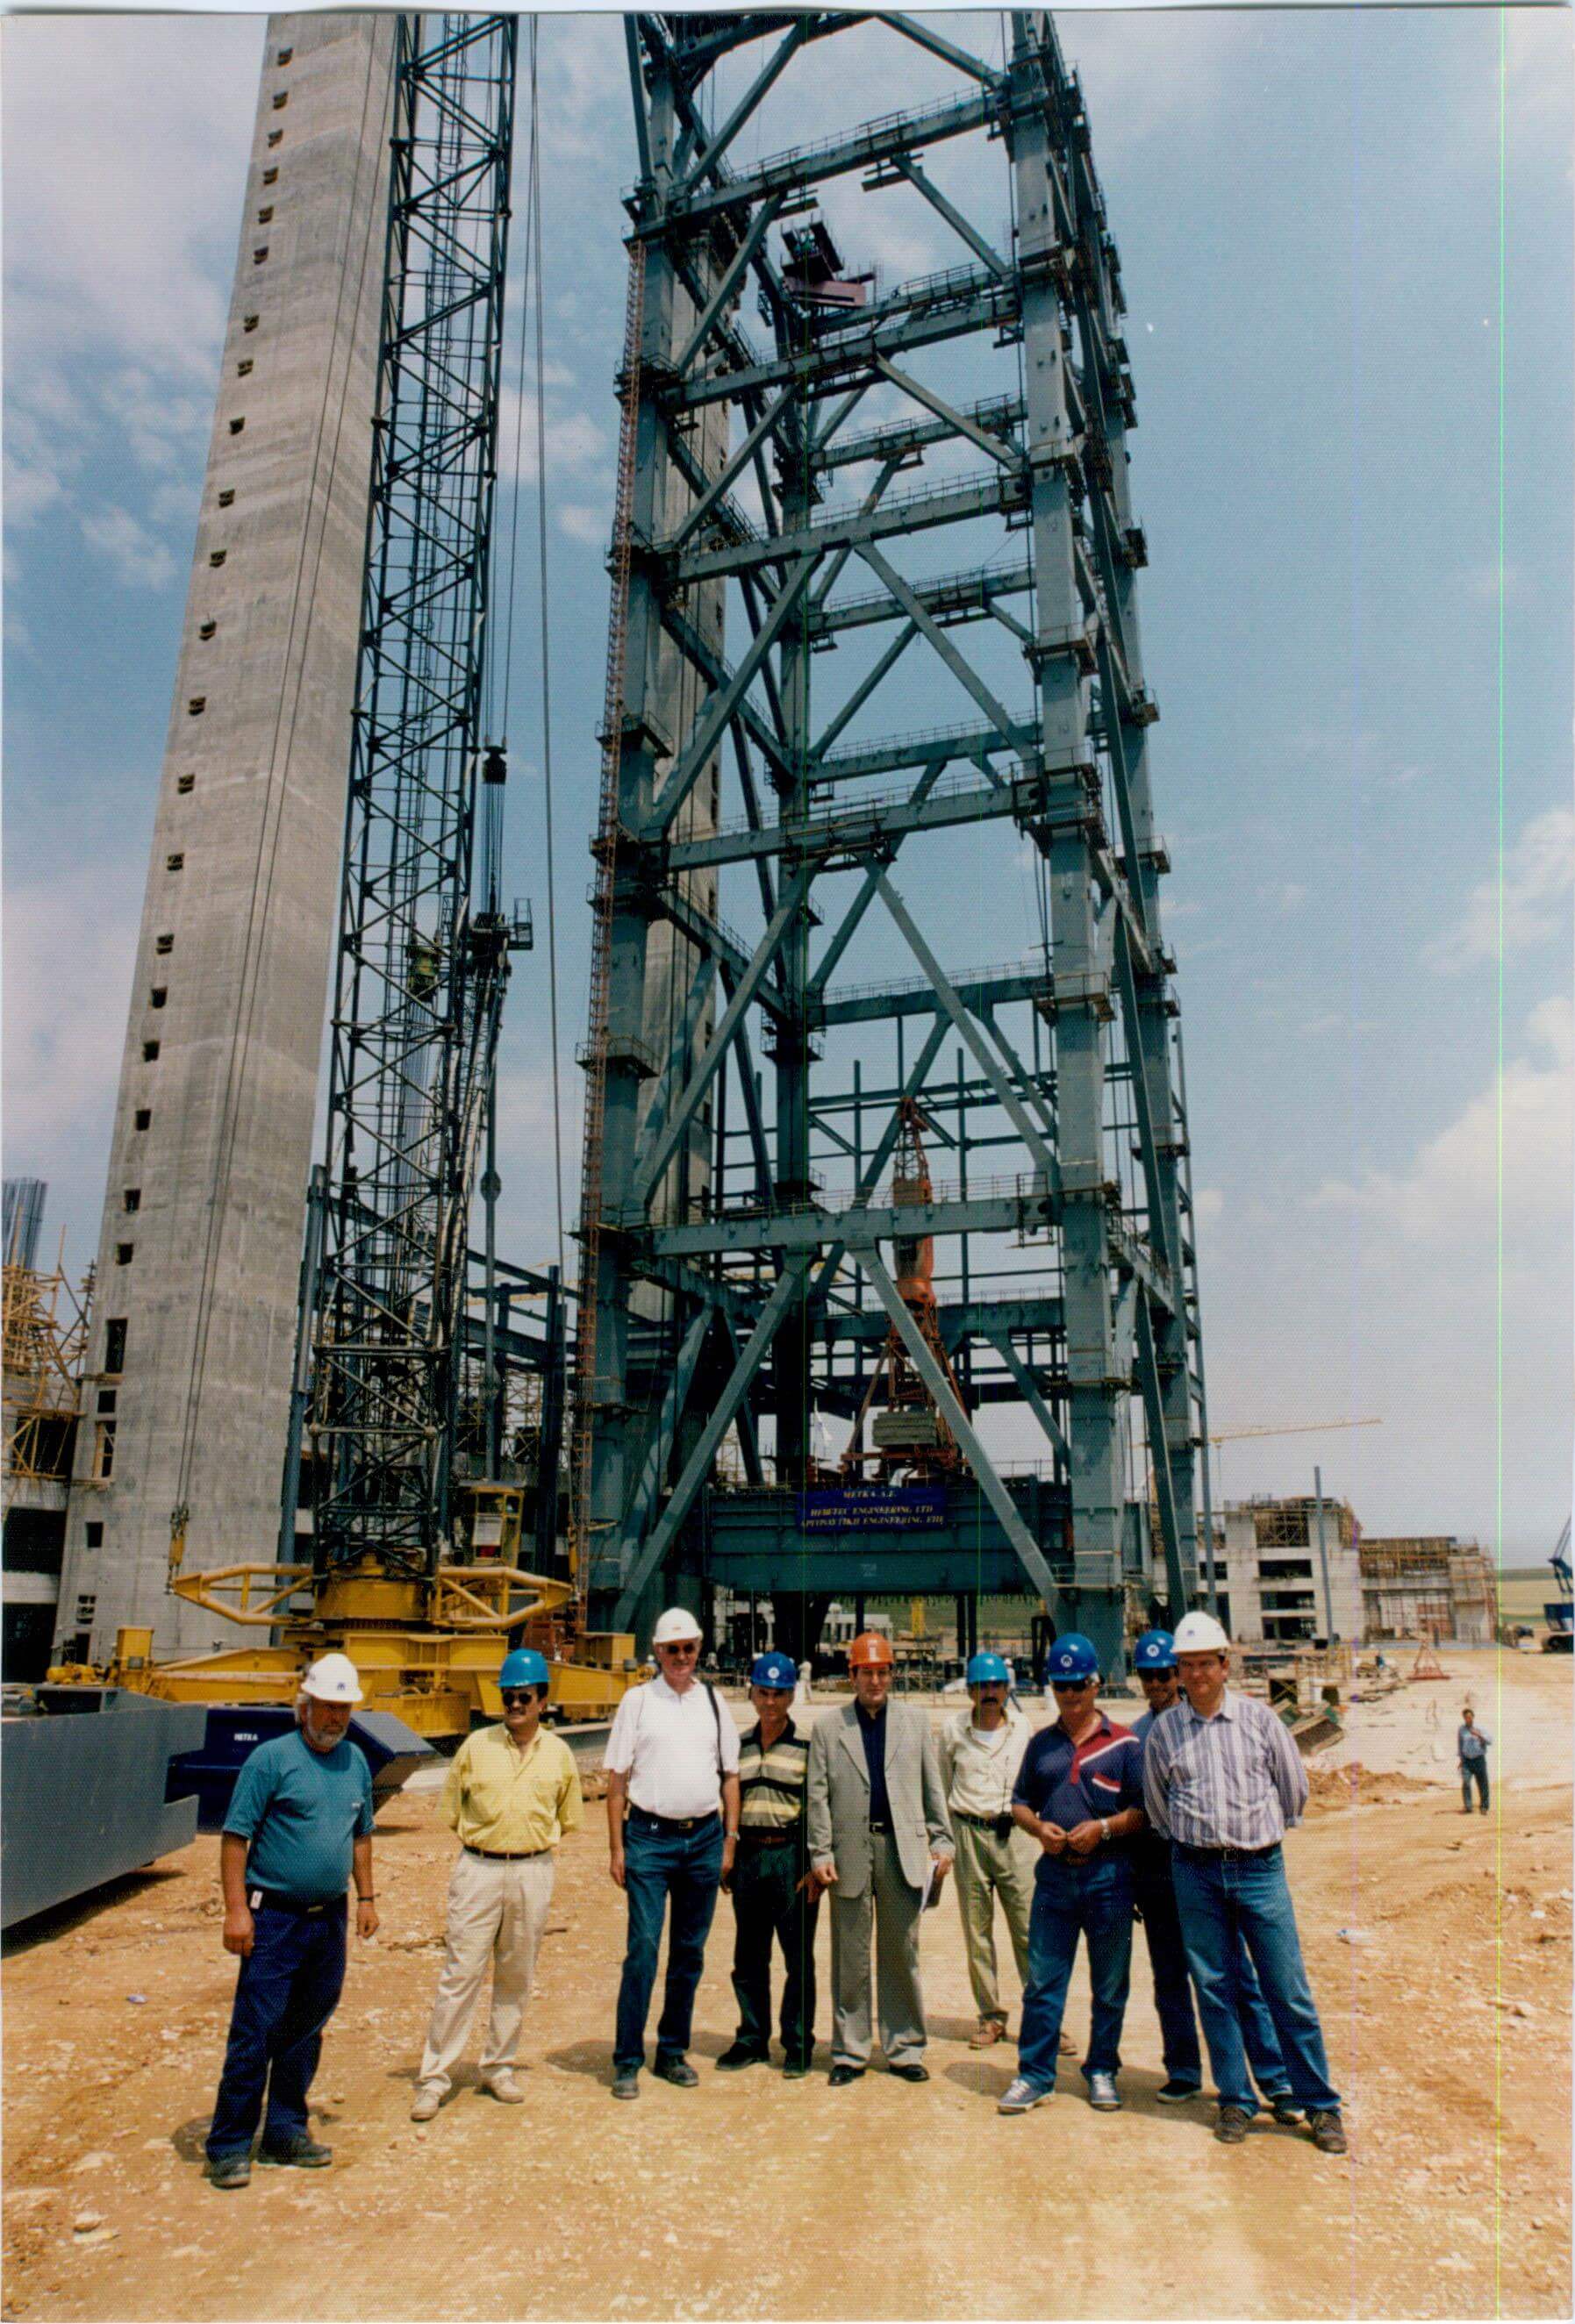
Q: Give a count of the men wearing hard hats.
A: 9